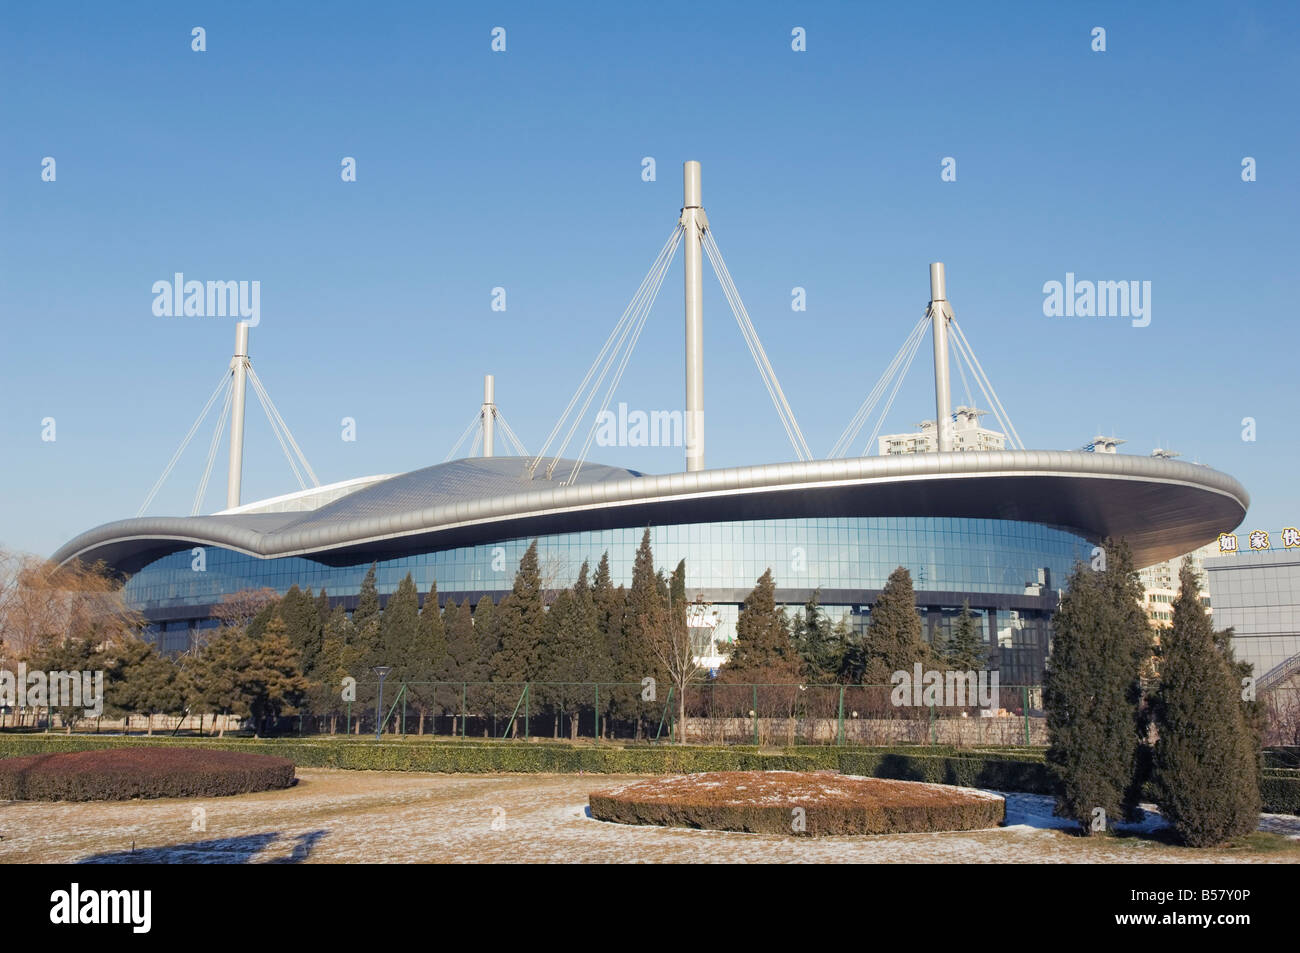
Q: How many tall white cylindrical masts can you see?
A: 4